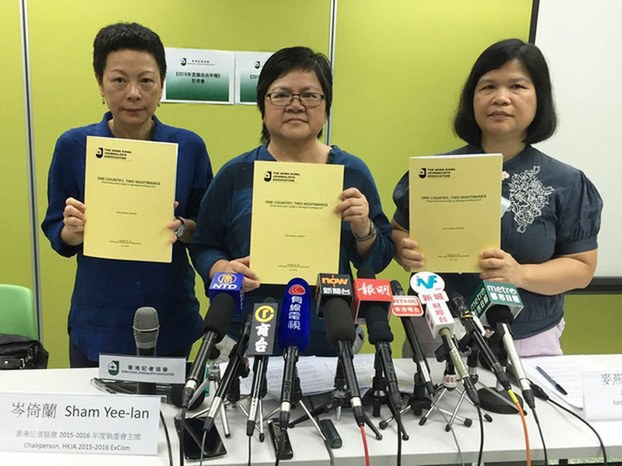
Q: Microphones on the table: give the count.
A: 11